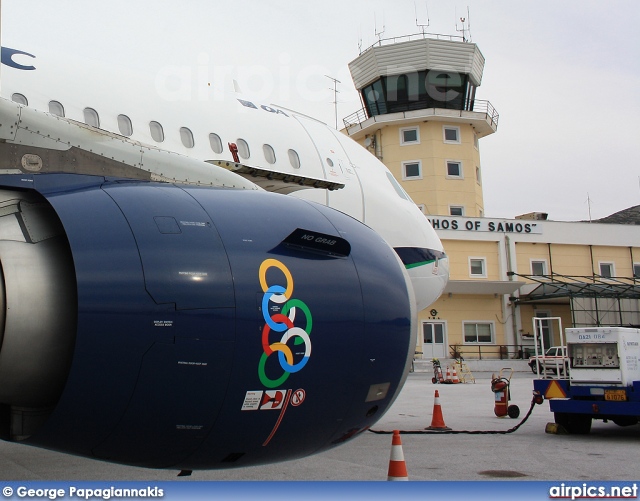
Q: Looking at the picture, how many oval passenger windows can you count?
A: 10